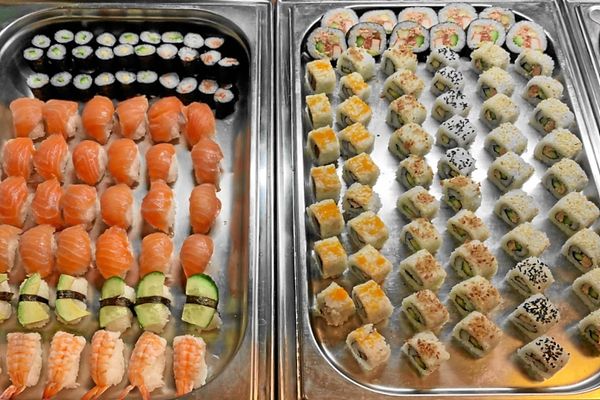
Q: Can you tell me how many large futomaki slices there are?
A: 11